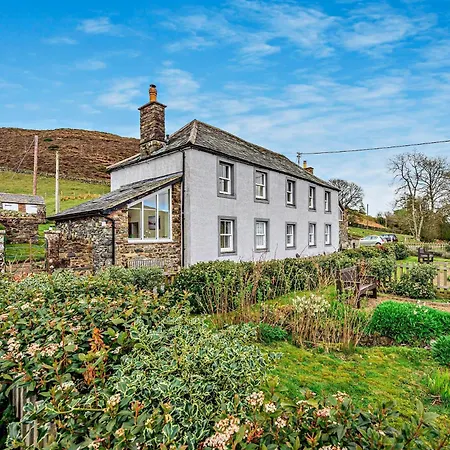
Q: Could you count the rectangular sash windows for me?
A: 10